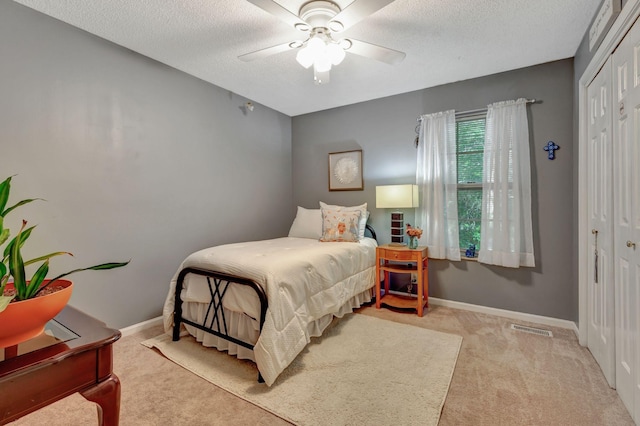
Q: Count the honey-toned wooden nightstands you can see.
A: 1